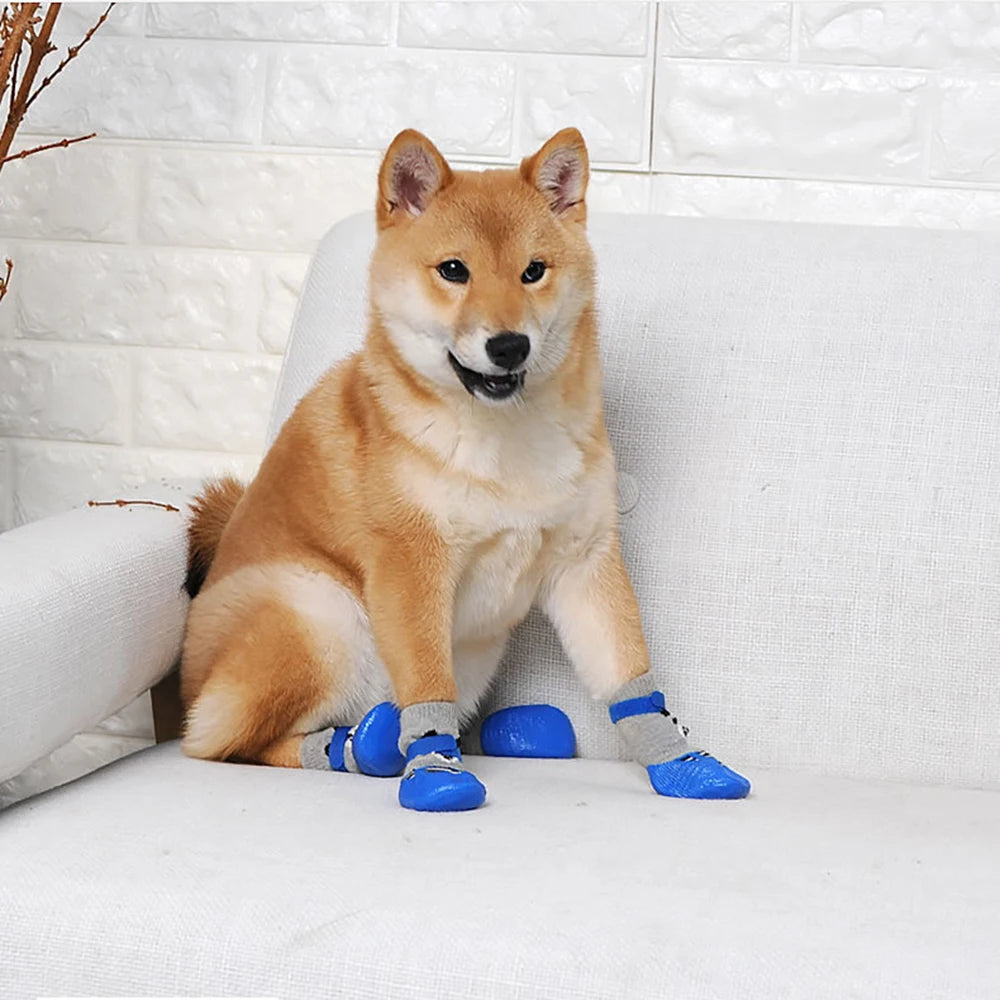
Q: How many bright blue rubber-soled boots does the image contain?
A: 4